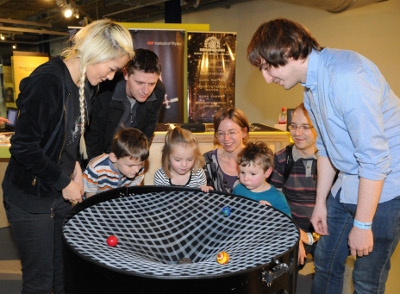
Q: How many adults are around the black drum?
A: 5